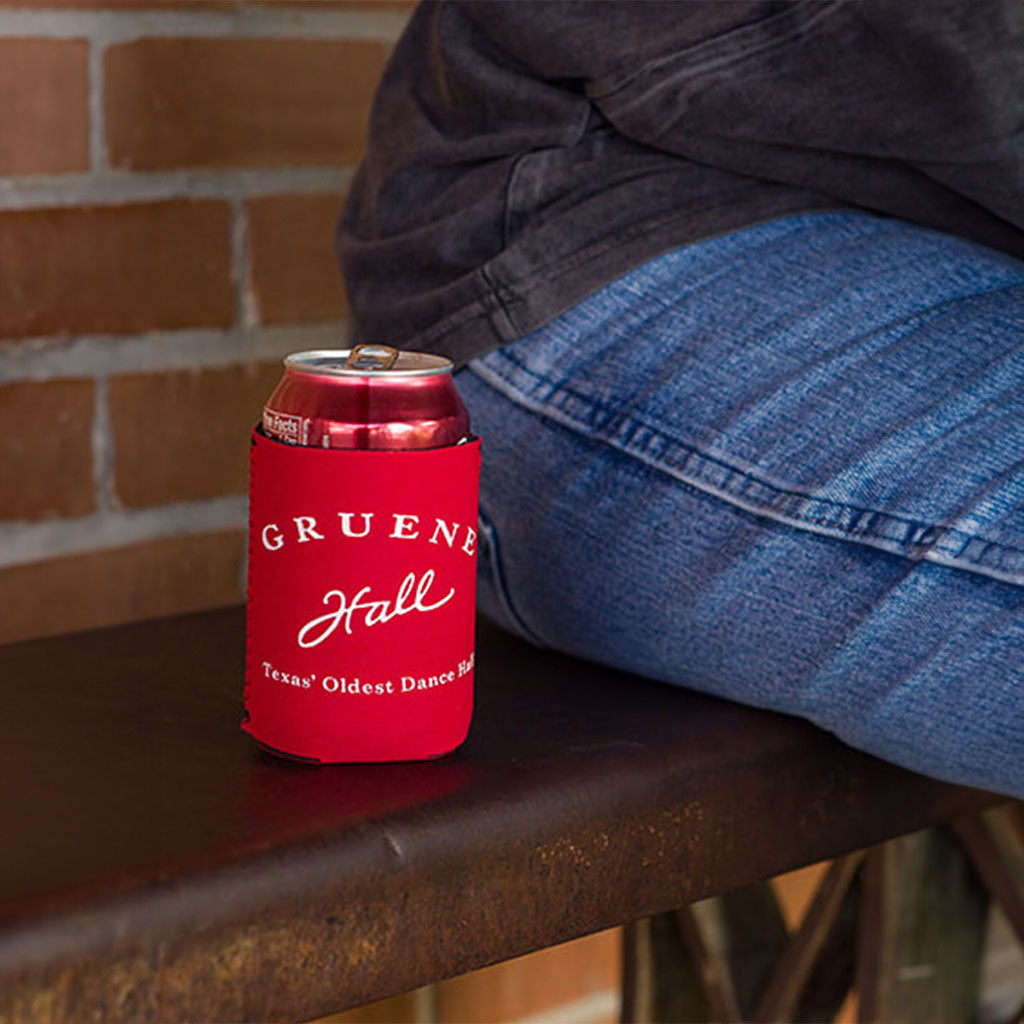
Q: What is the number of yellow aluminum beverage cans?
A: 0